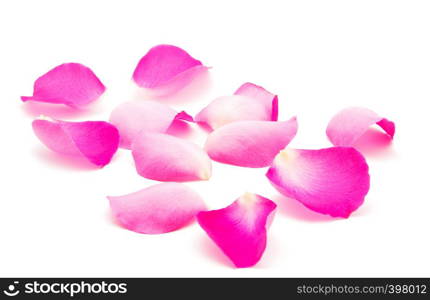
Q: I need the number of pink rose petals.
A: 11